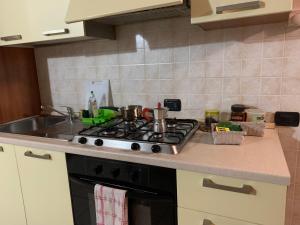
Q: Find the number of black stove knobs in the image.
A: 4